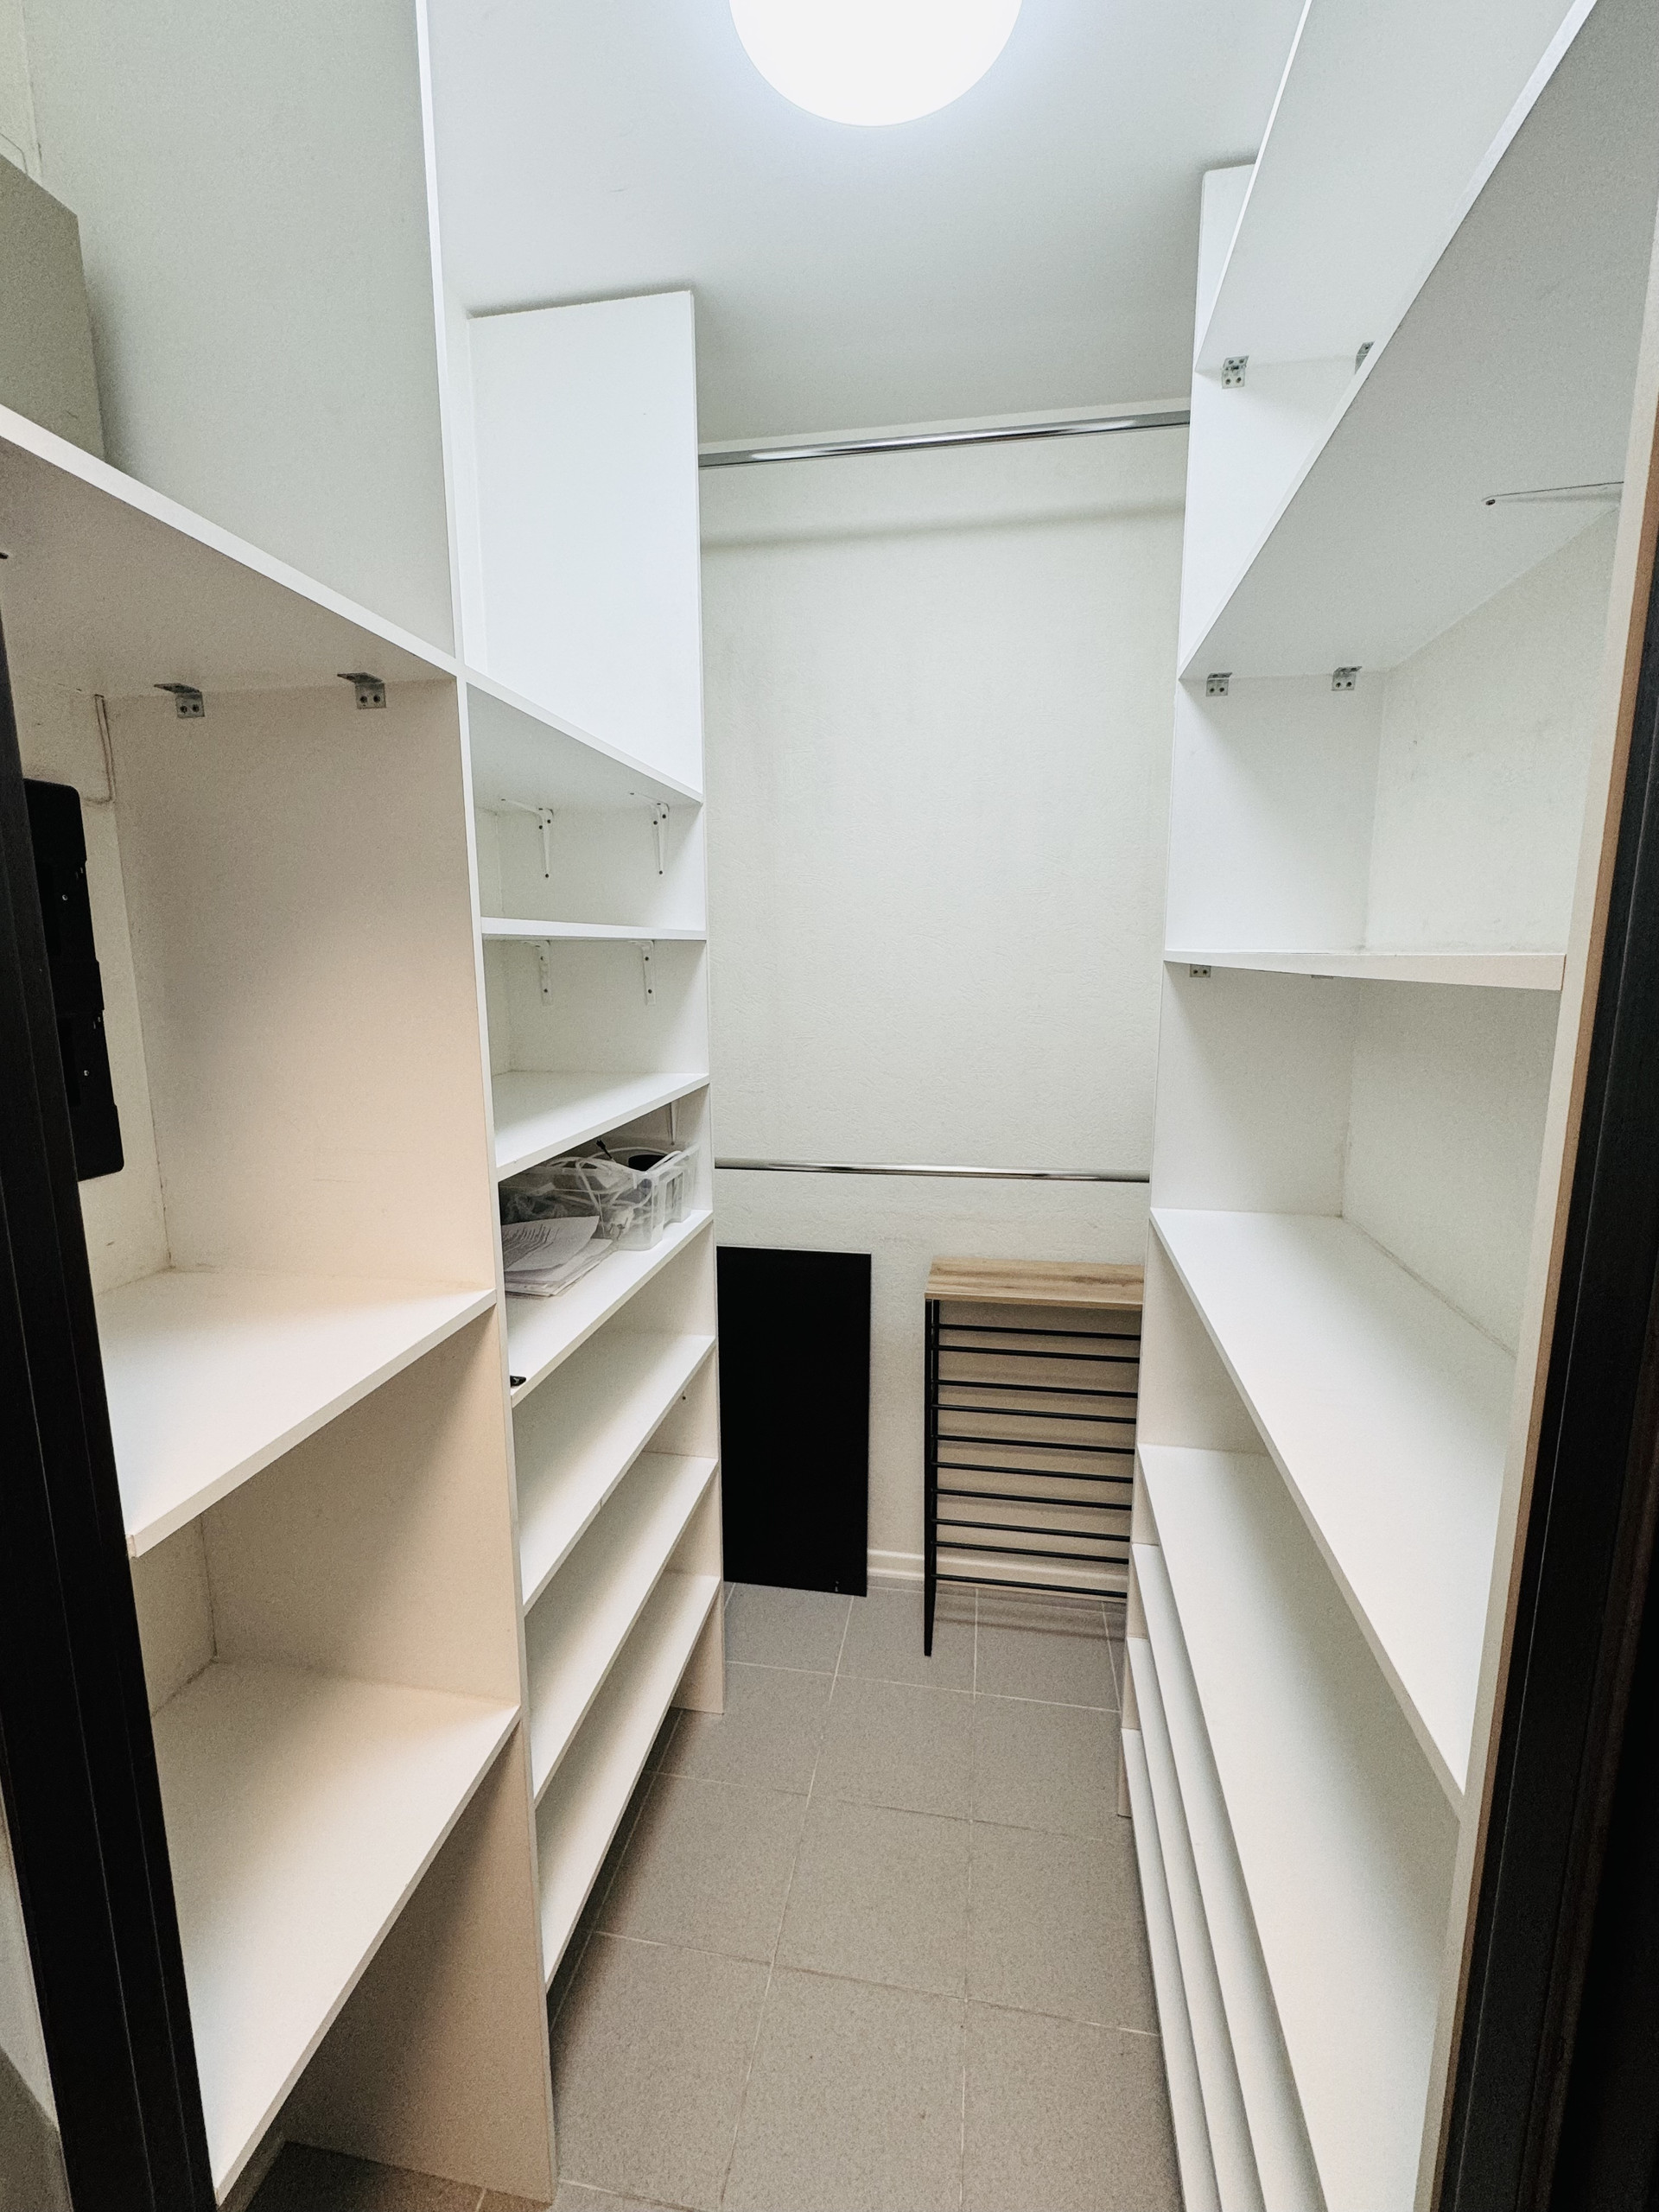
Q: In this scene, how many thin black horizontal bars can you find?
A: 10